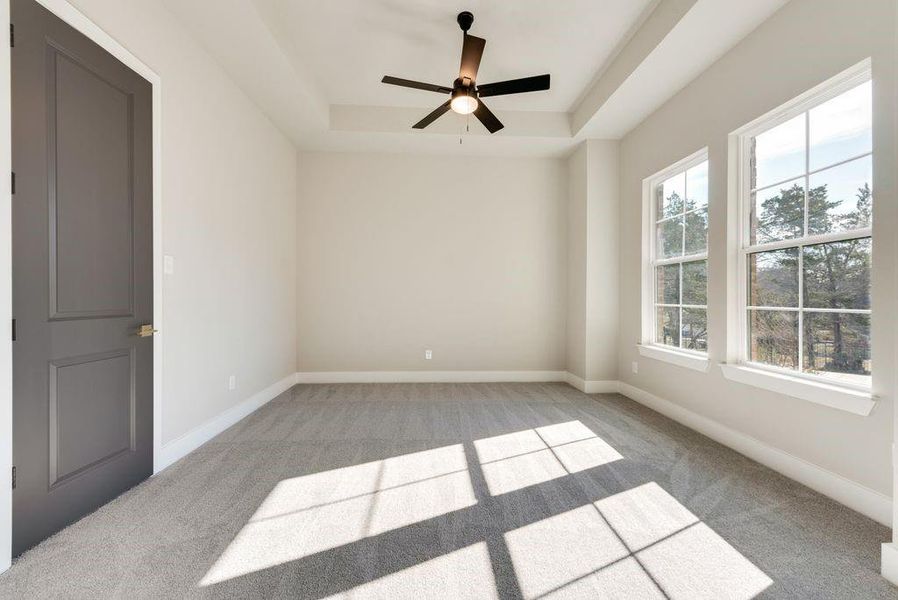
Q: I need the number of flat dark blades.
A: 5